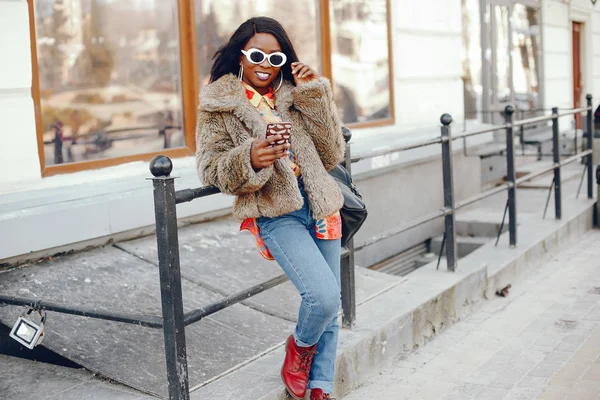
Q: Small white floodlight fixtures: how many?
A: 1